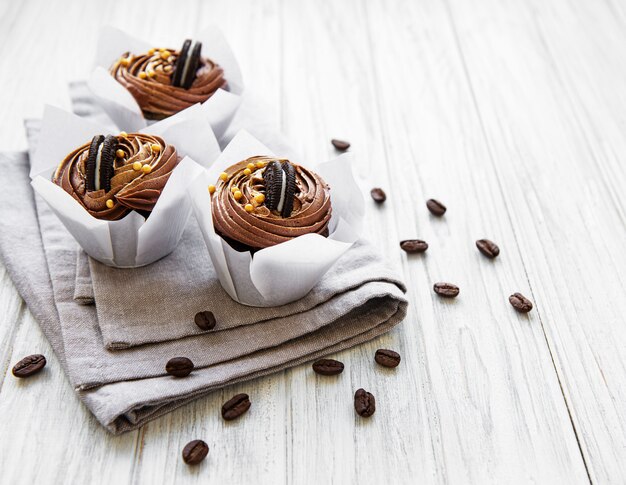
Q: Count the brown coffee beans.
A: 15